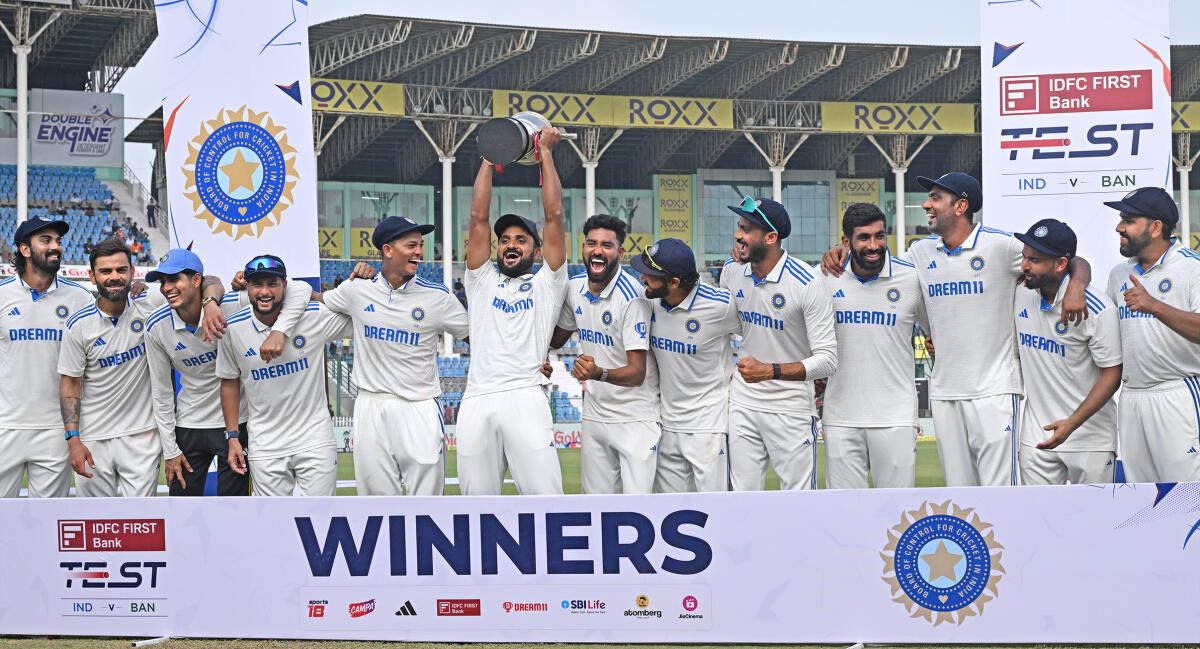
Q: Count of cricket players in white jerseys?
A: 13